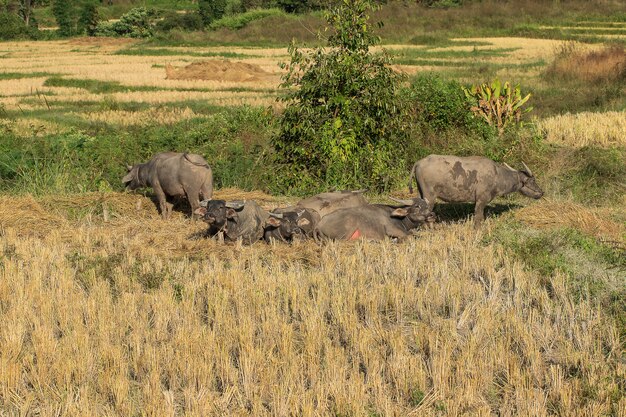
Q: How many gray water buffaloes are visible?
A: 6